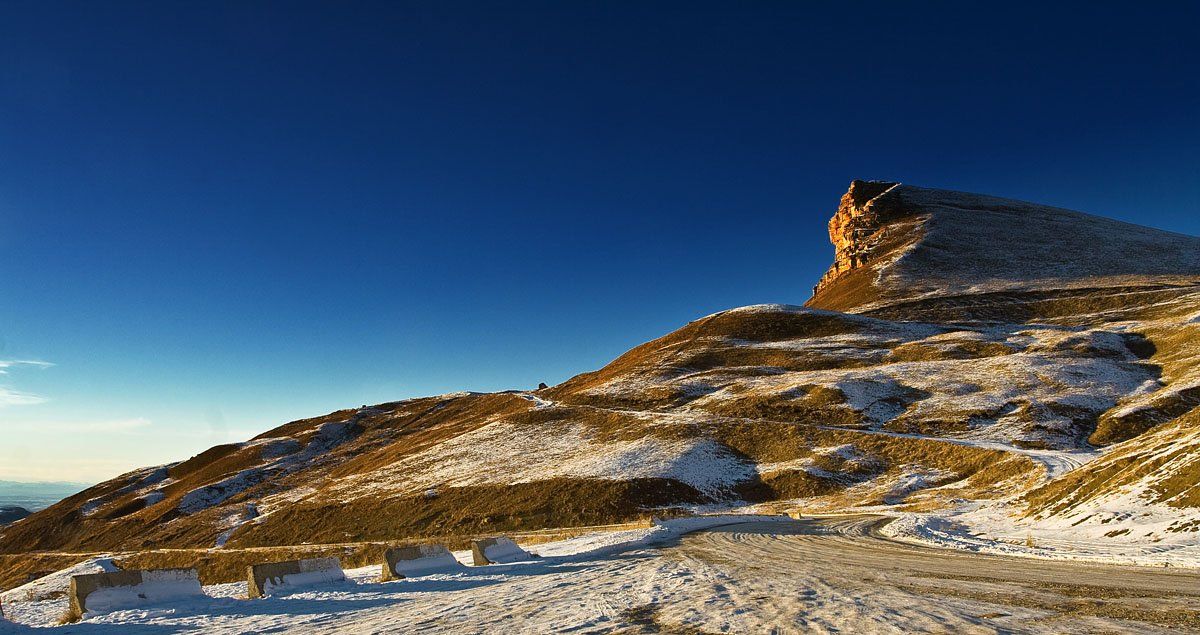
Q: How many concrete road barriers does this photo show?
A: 4